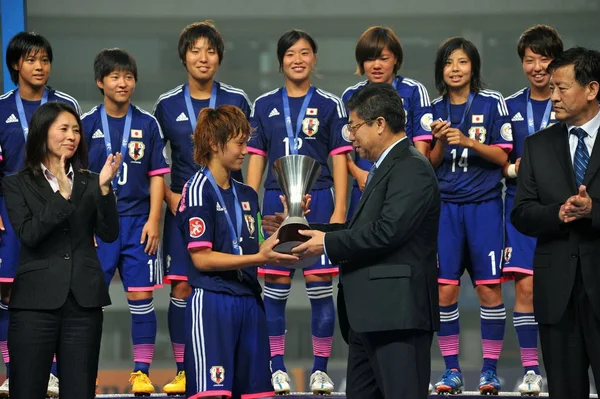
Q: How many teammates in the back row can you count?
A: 7